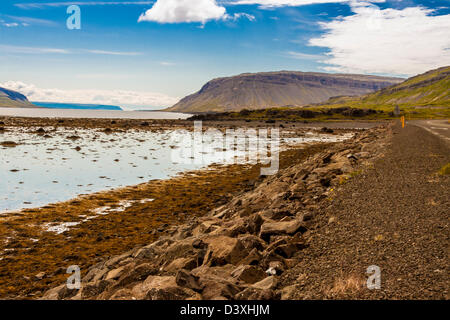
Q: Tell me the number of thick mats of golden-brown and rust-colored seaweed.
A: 1